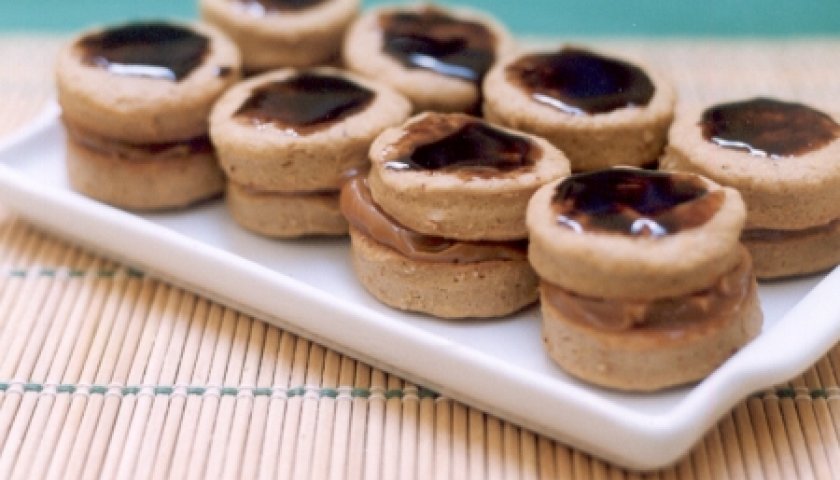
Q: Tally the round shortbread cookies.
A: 8